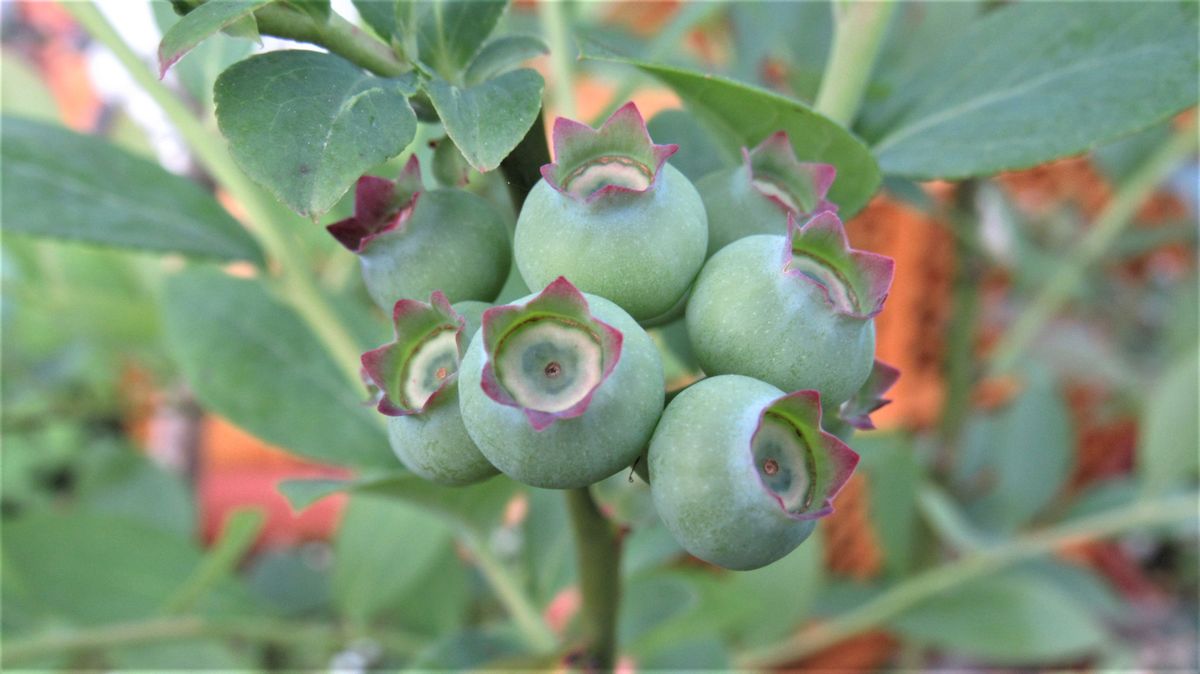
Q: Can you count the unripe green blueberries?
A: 8